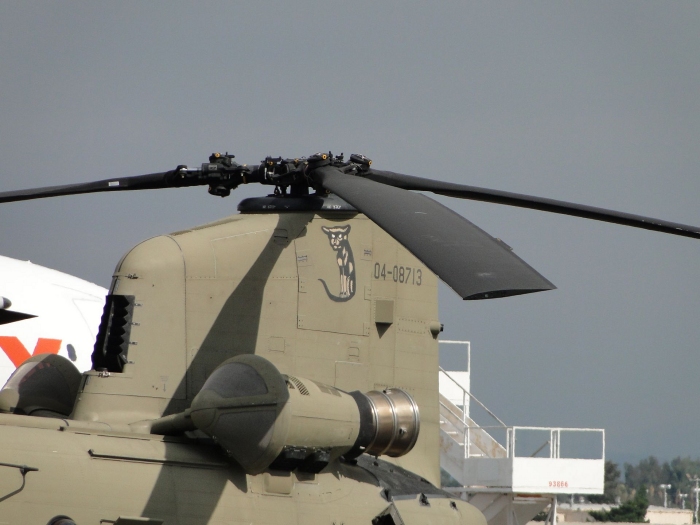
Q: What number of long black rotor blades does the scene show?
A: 3